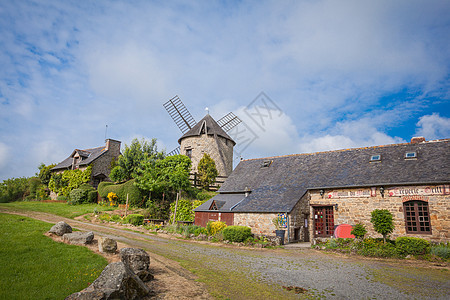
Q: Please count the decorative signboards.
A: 2